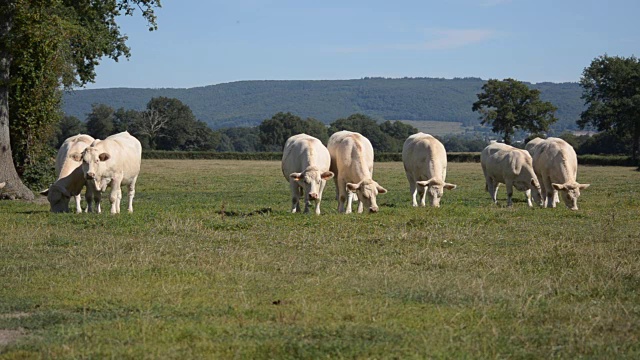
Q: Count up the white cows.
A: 7